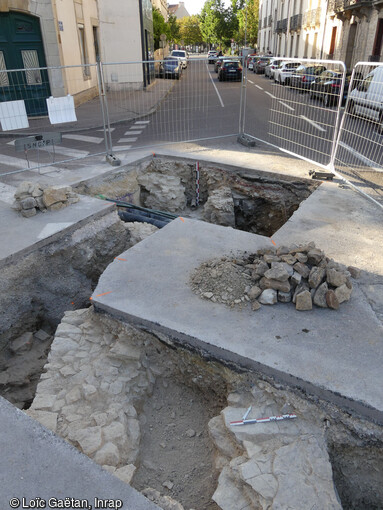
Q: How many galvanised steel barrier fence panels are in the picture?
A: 4